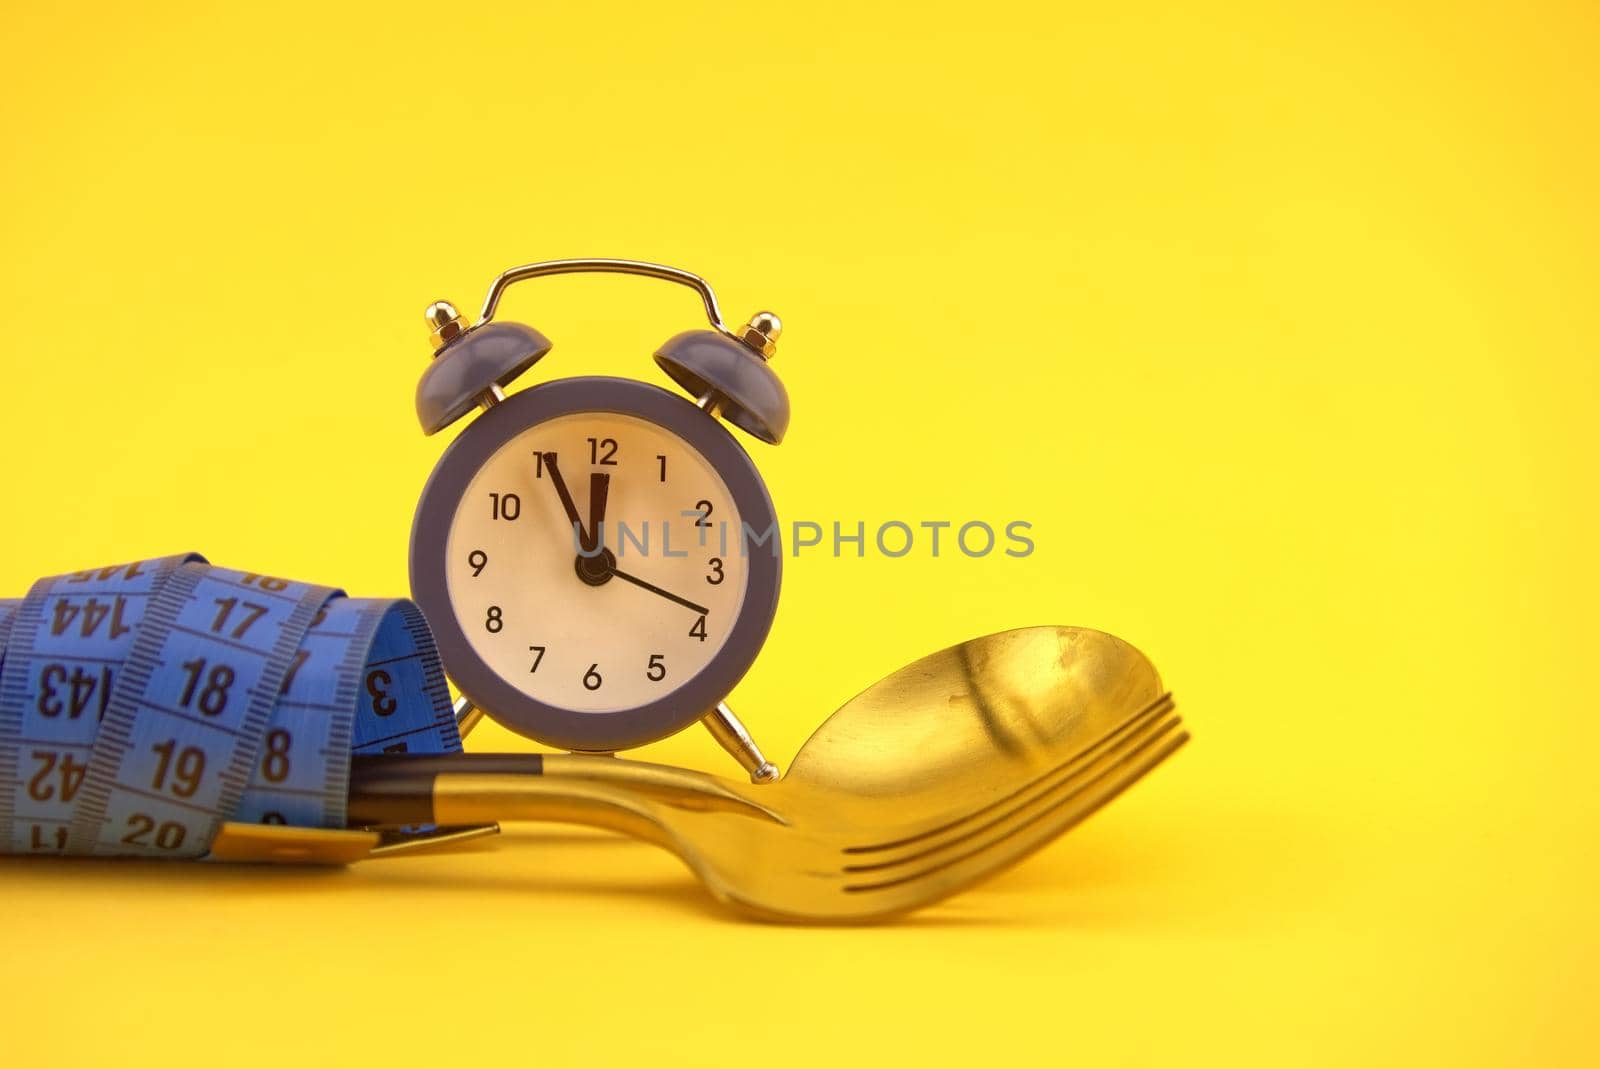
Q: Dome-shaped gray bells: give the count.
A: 2